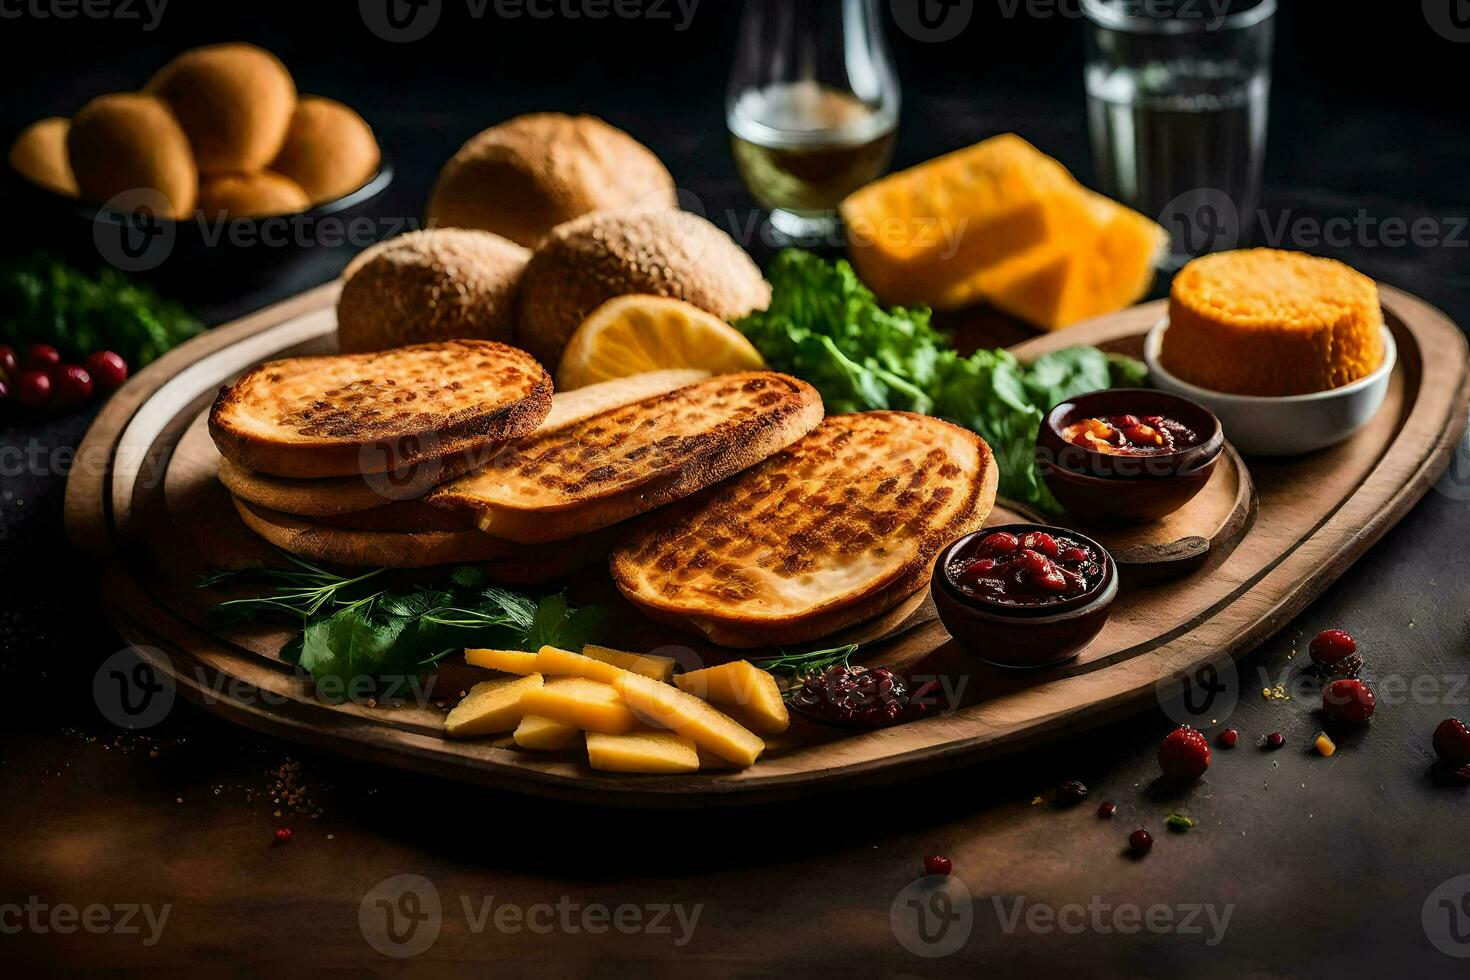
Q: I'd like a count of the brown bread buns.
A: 3